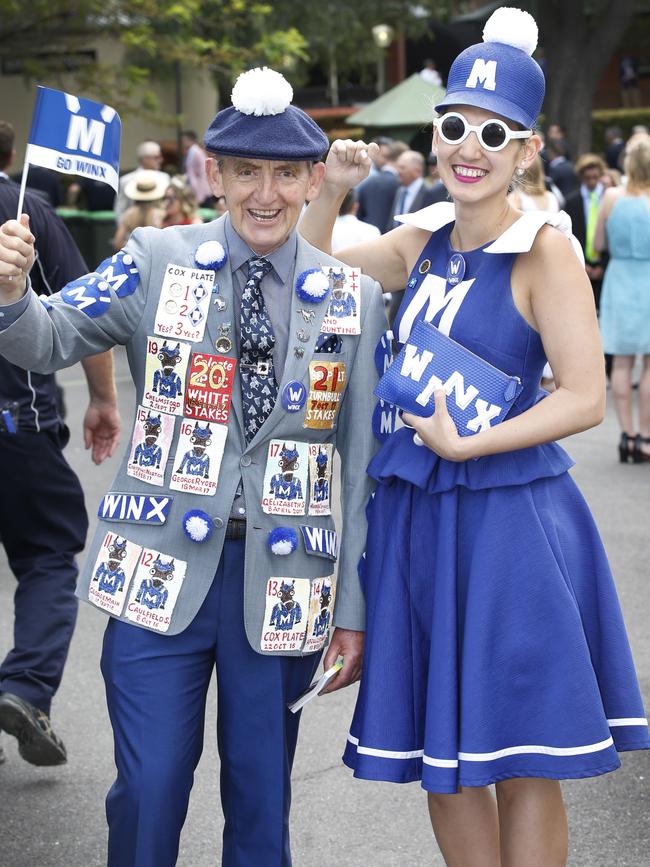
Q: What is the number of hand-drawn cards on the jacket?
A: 13